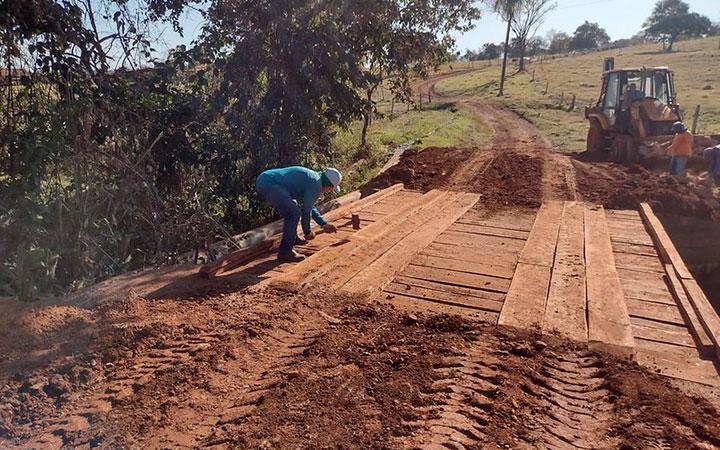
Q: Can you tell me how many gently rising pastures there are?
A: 1